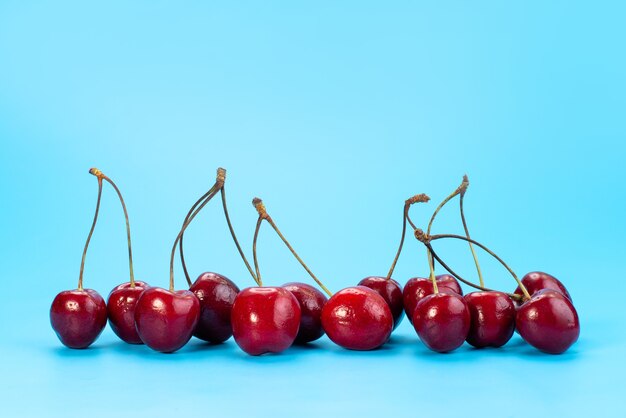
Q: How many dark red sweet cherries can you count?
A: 13